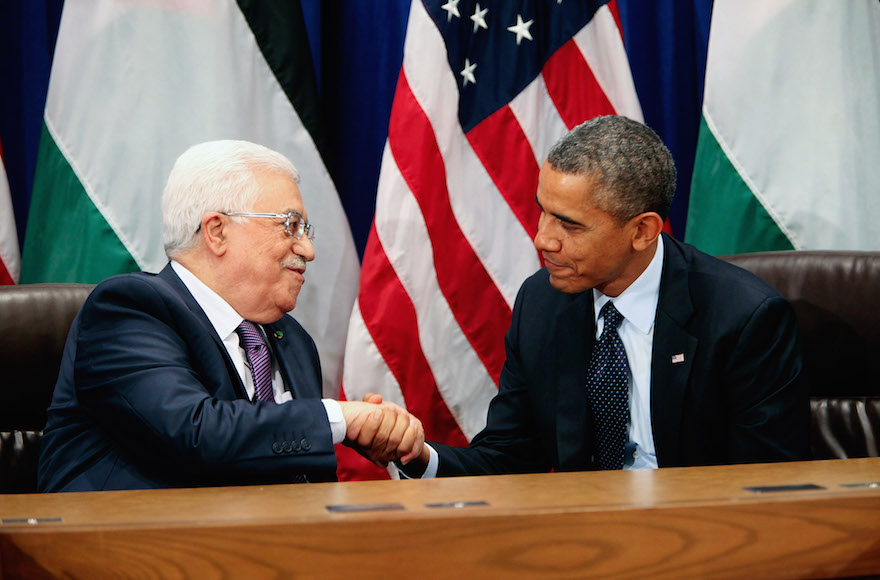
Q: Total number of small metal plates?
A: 5